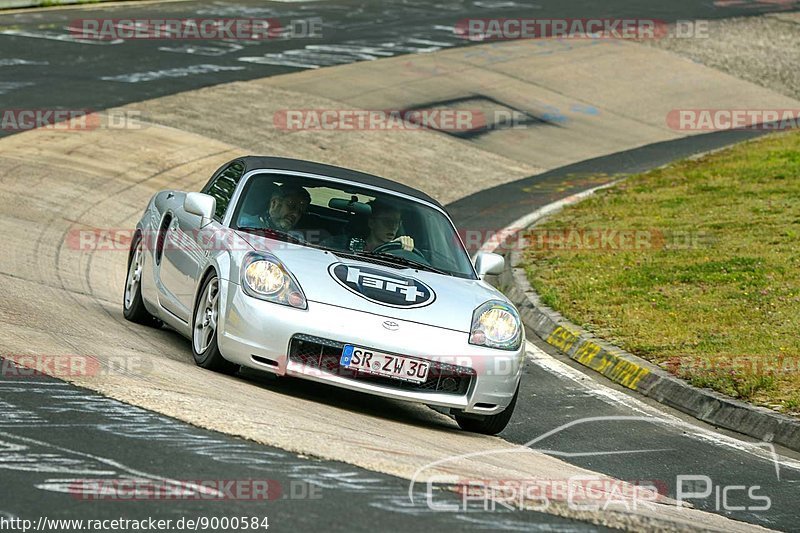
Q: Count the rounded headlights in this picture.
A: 2